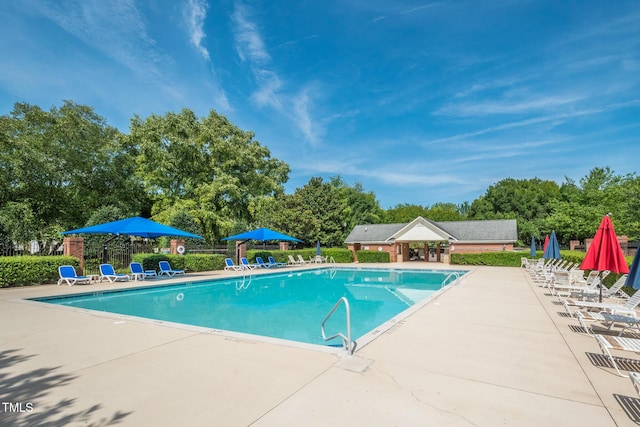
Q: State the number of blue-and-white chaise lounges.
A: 8